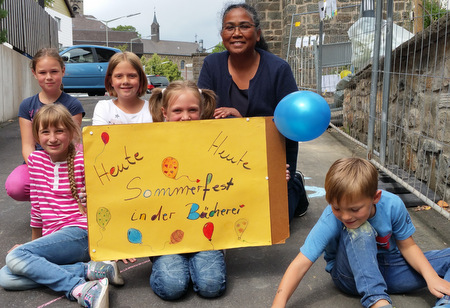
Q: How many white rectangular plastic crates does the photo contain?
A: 0